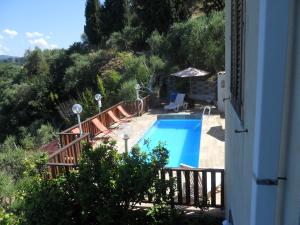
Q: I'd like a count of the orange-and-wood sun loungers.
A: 4